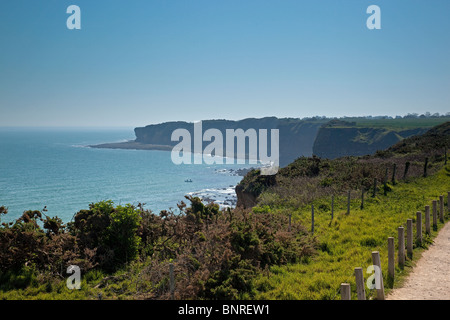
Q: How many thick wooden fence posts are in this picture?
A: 11